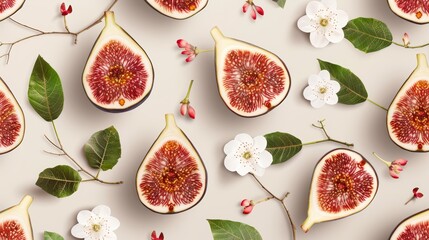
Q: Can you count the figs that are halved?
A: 11